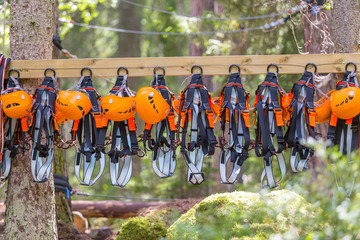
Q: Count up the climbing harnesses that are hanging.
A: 10